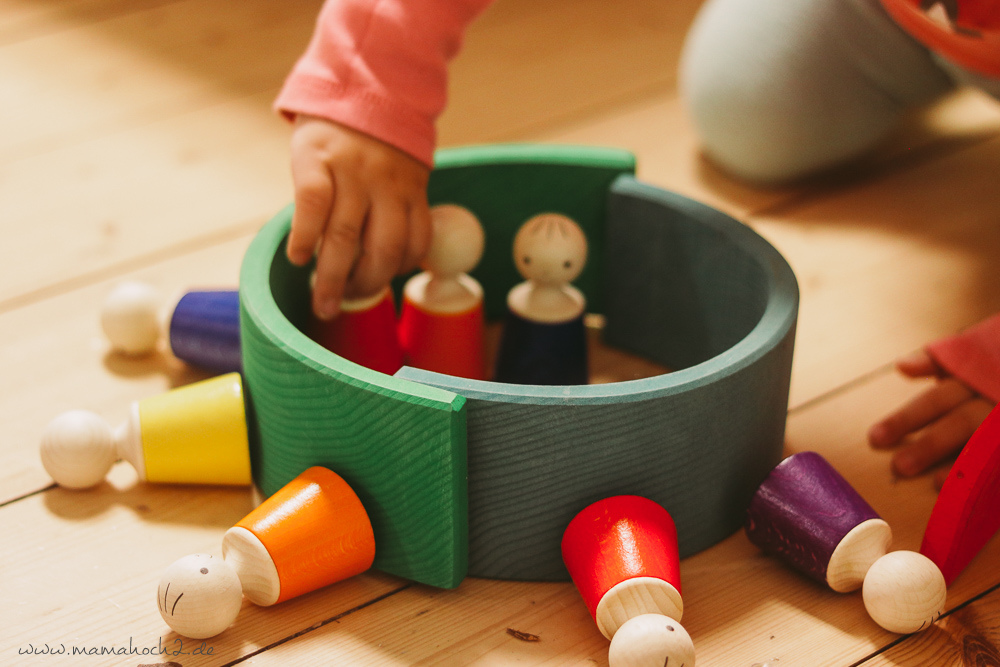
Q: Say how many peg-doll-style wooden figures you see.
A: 8